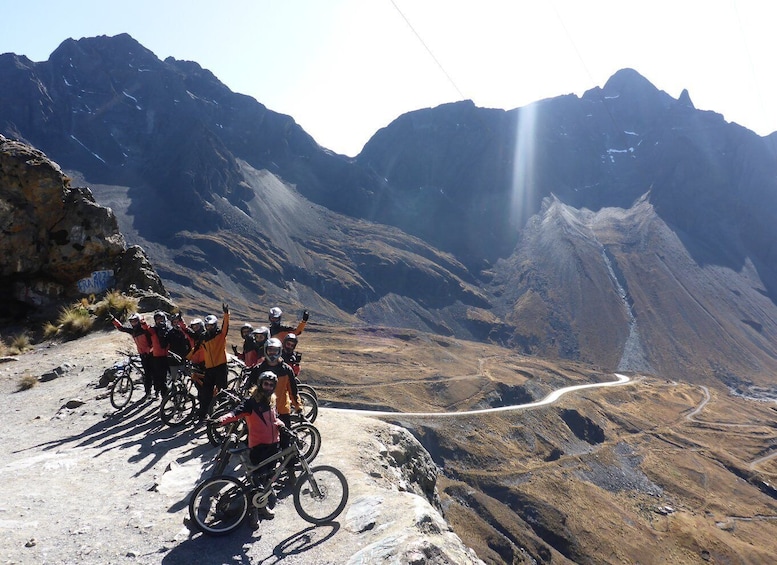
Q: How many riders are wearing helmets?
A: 11